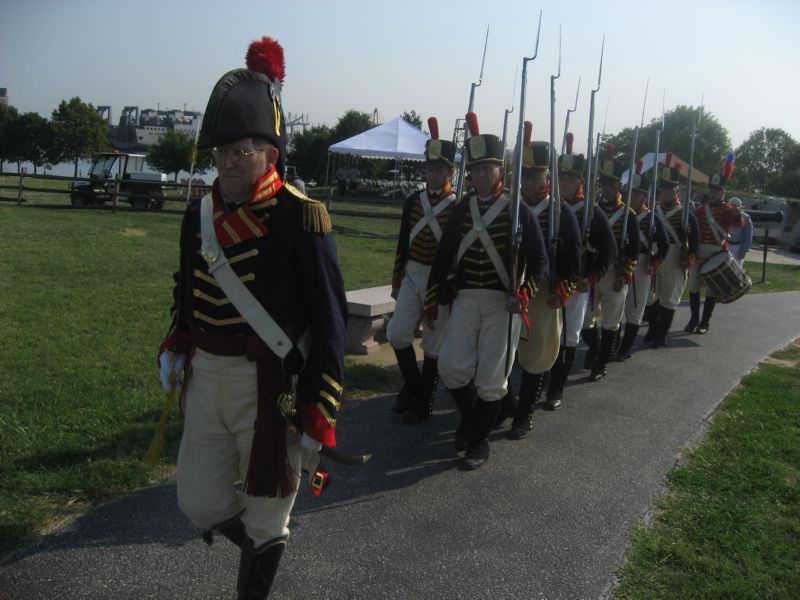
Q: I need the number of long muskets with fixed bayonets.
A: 10